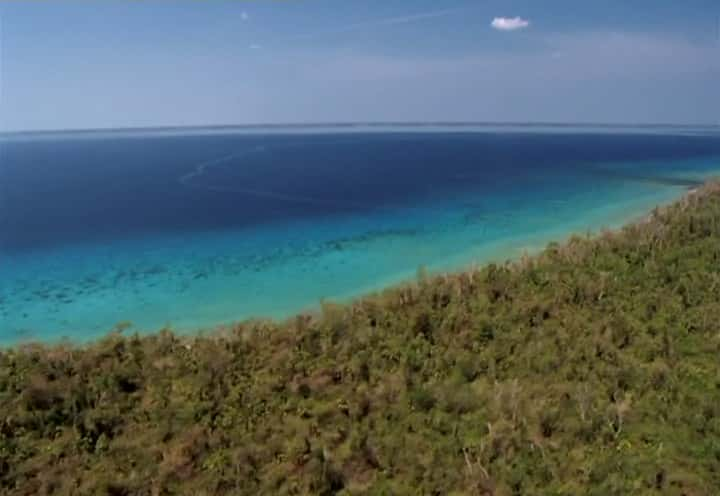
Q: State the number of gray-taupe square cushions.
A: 0